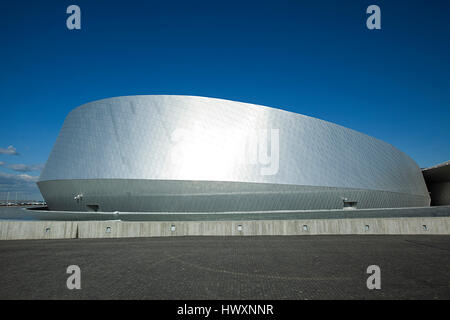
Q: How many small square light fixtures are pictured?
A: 7